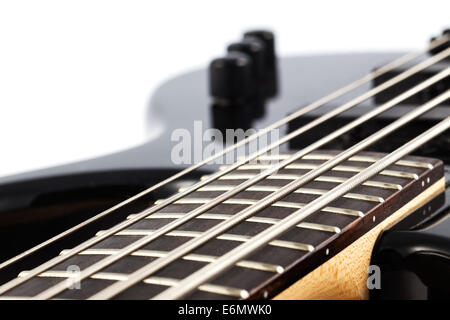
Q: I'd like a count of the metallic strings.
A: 5